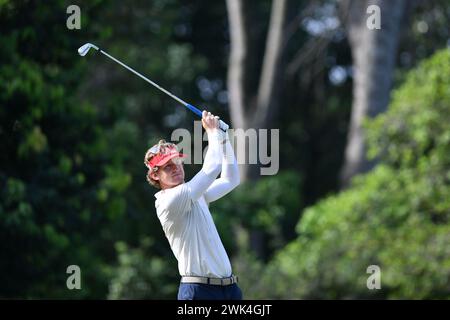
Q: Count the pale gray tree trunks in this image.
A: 3